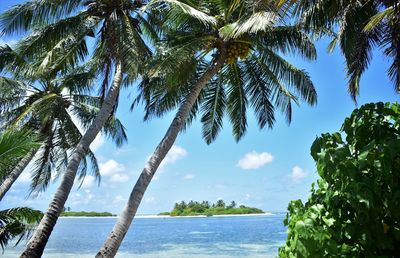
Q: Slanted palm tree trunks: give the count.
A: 3